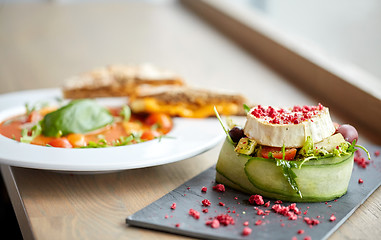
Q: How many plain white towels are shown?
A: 0